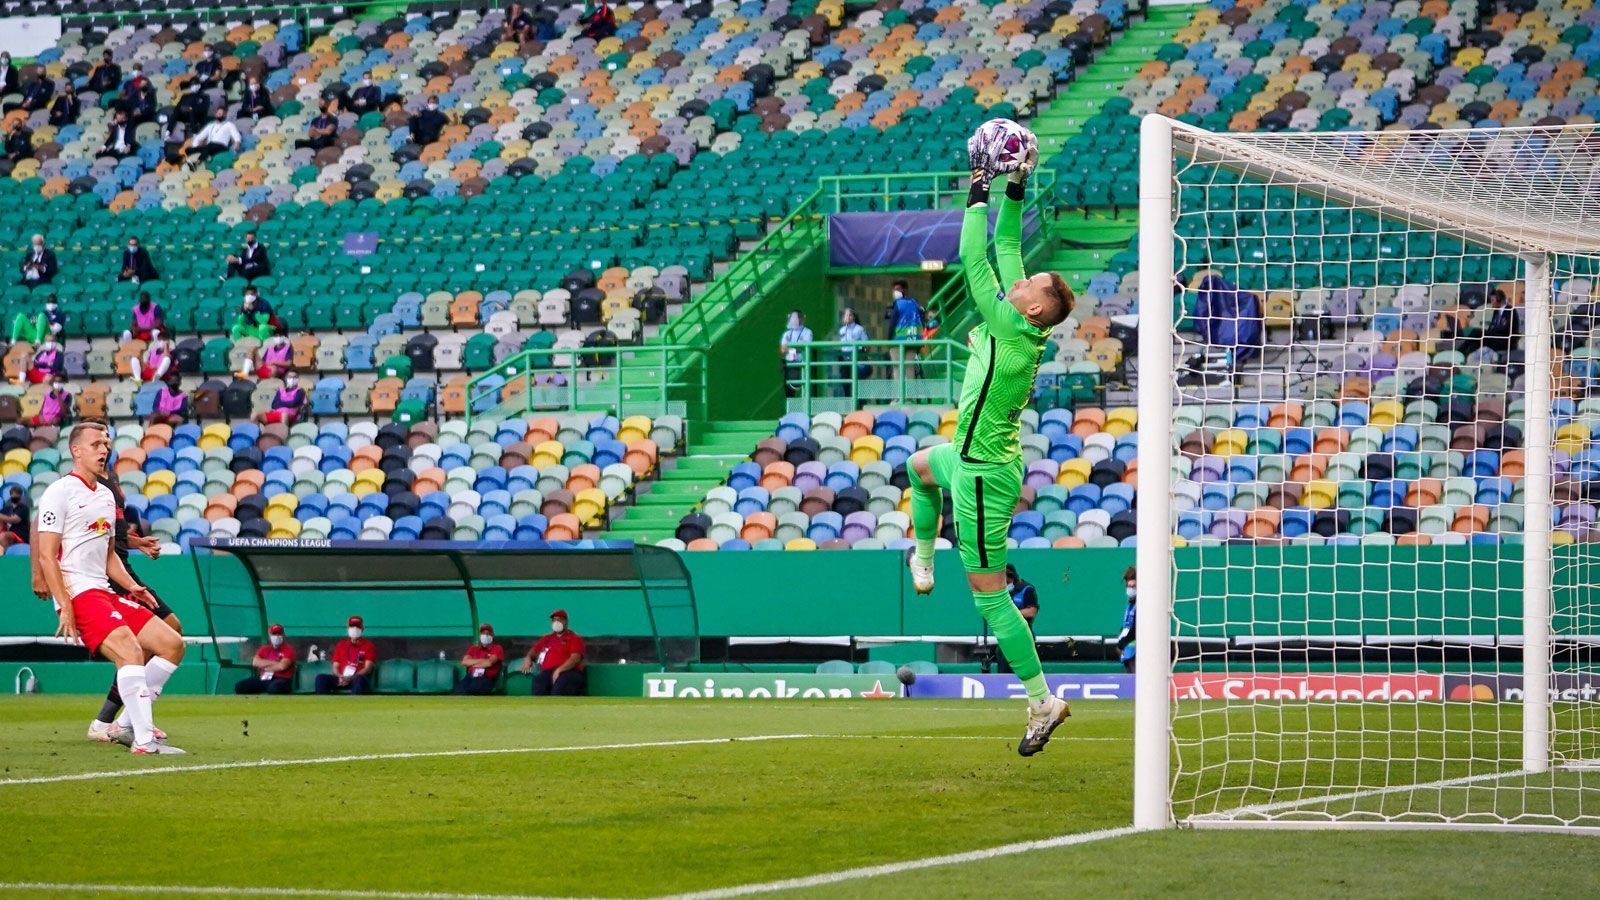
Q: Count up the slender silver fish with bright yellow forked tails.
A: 0